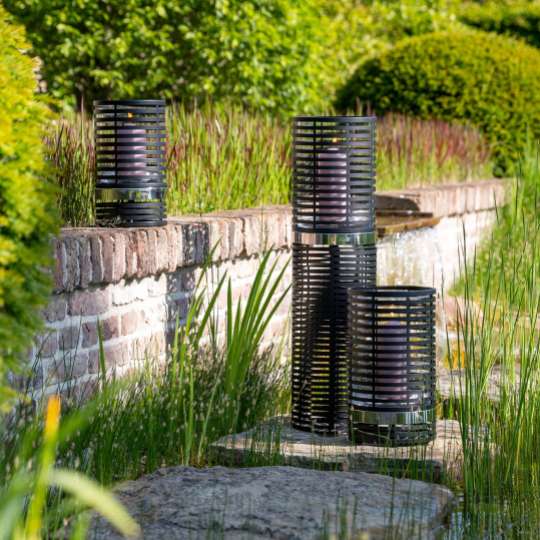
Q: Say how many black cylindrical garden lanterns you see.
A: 3